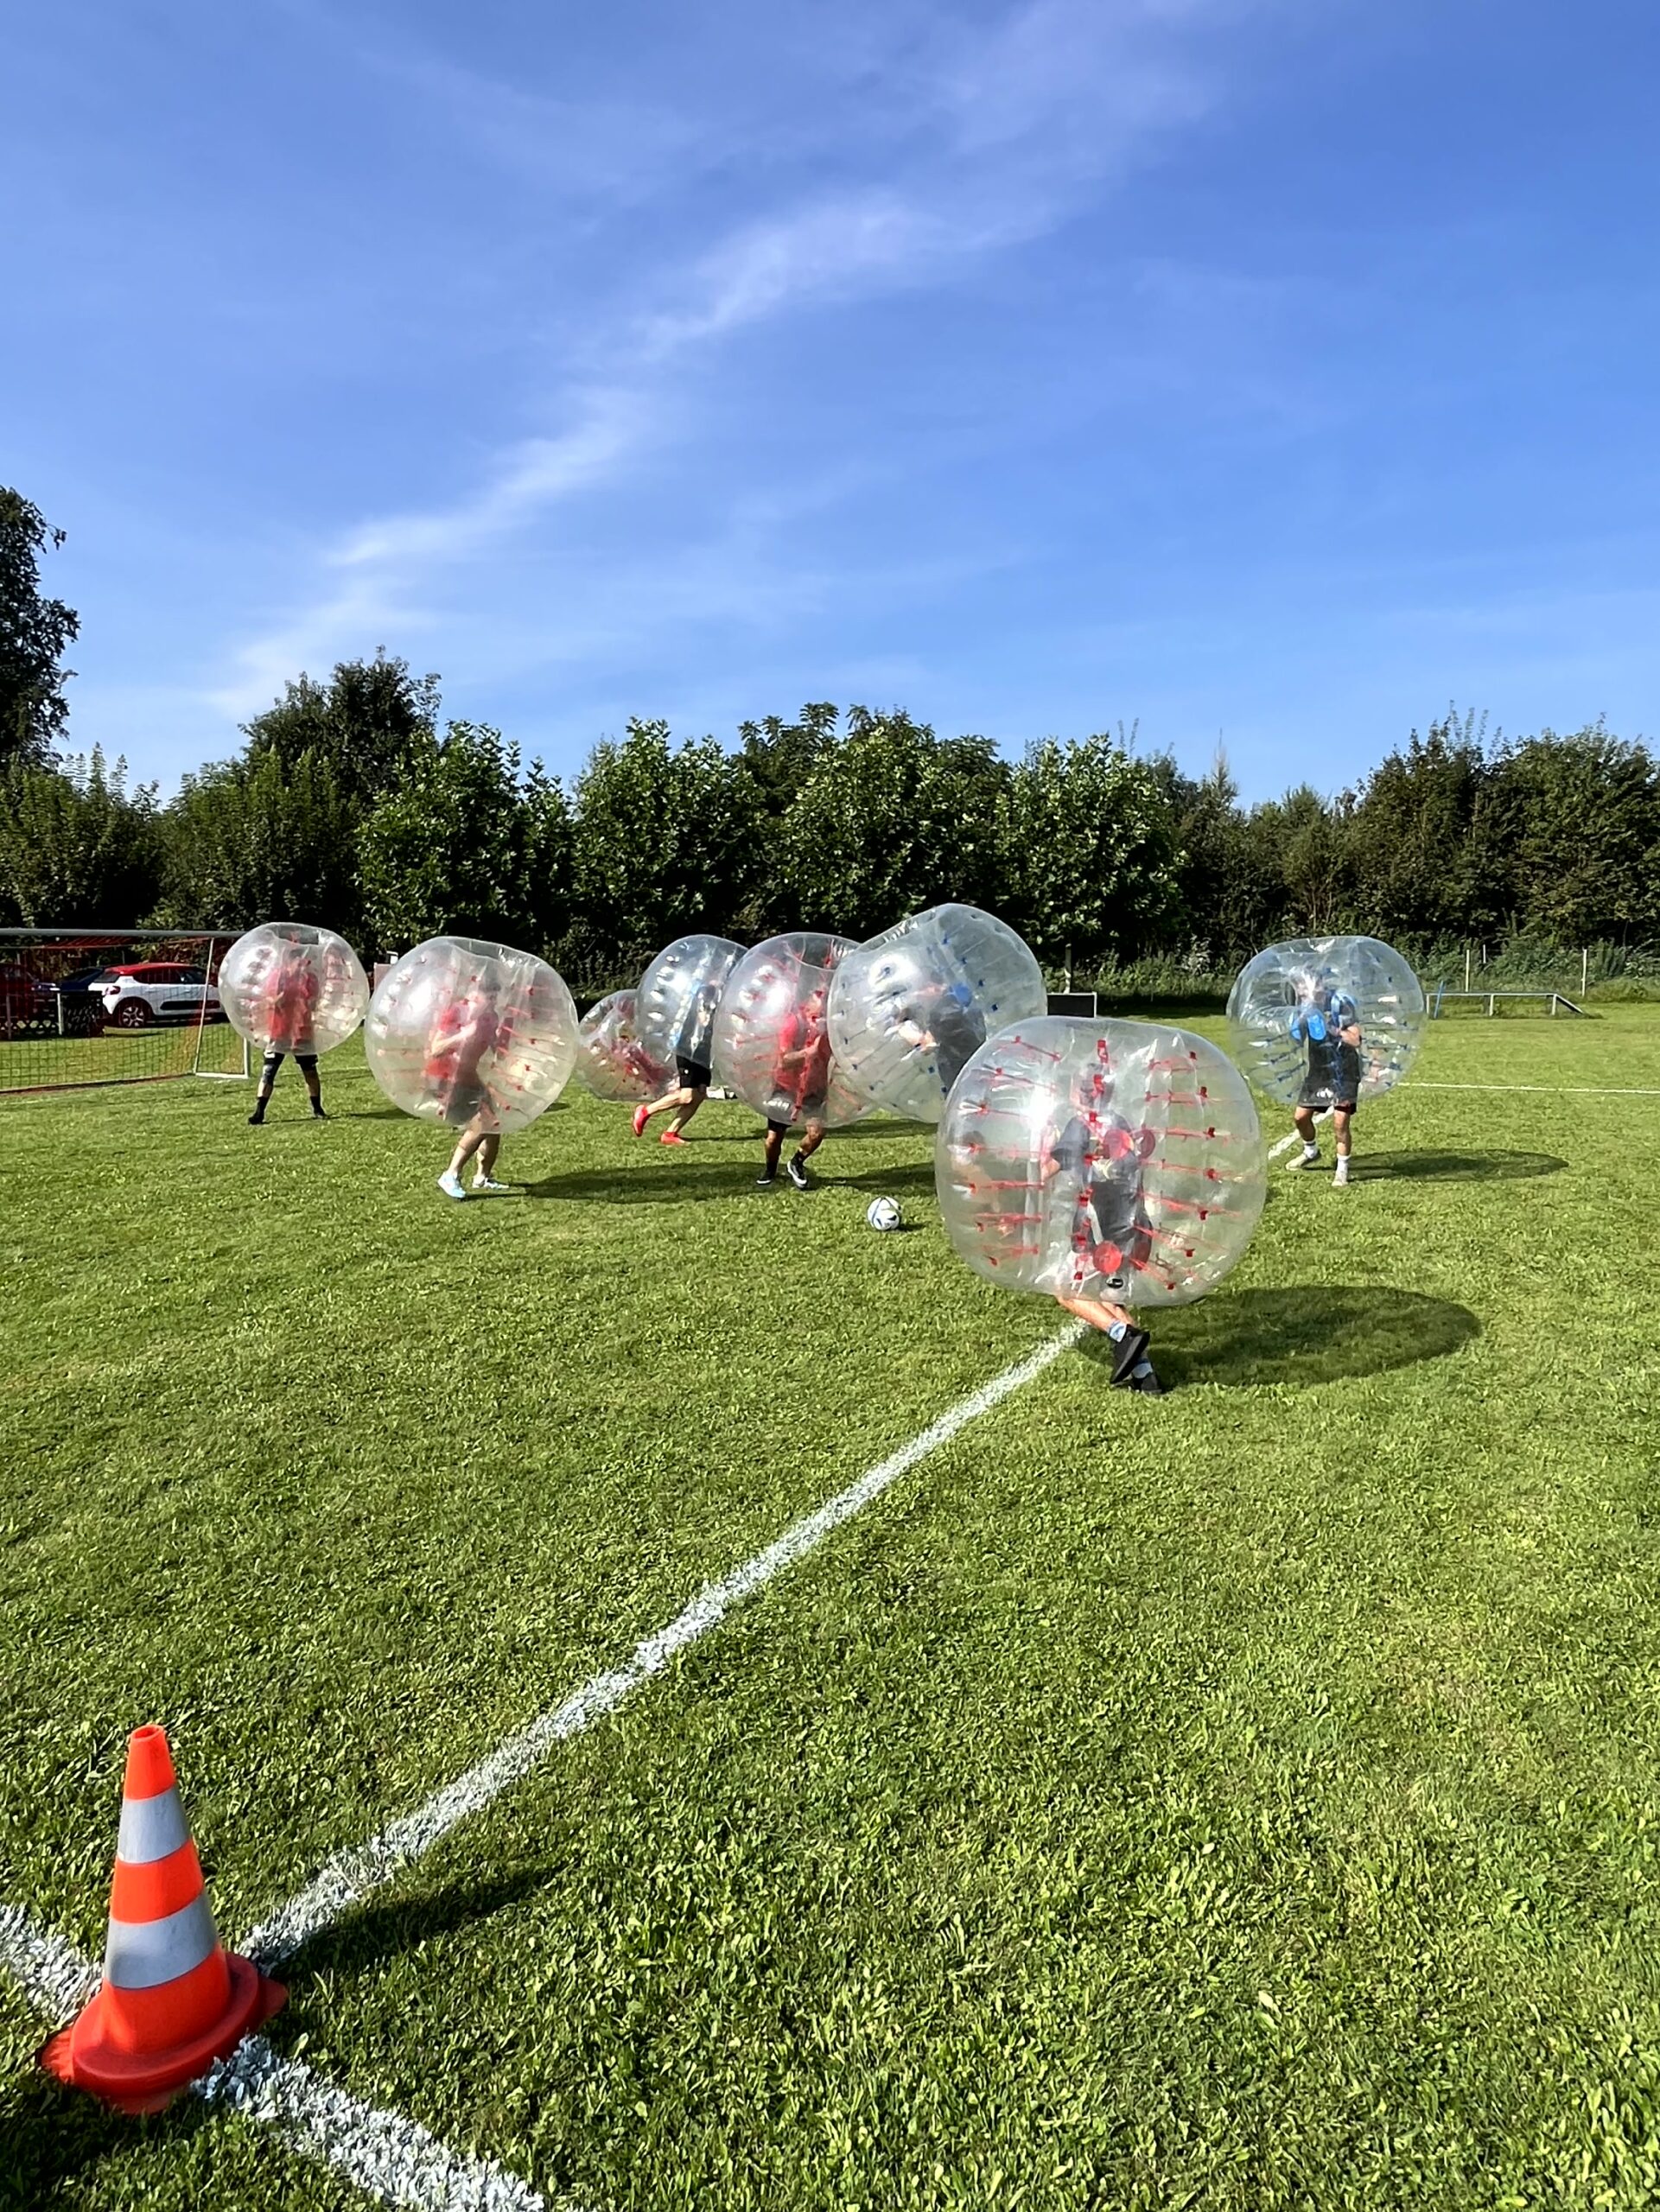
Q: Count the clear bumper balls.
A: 8